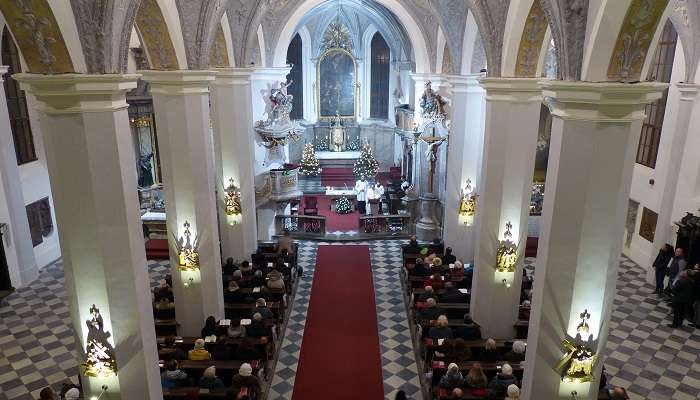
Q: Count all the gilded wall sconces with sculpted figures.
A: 6